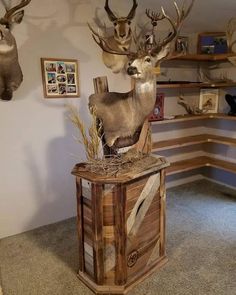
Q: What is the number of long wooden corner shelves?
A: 5